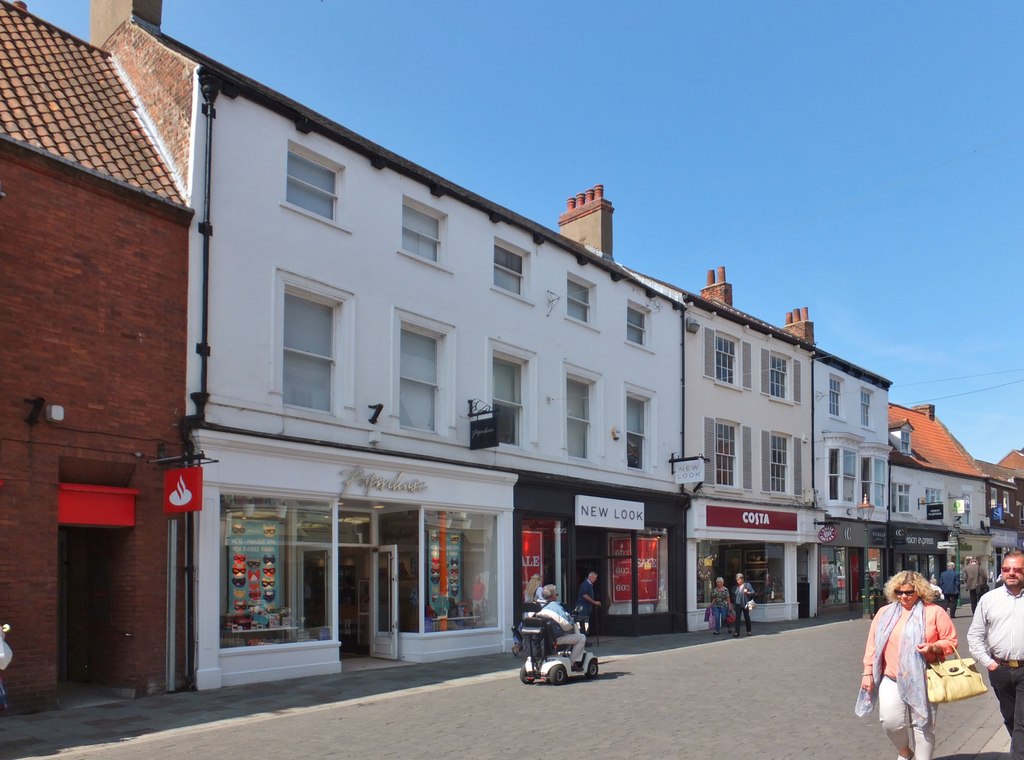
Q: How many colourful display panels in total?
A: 2